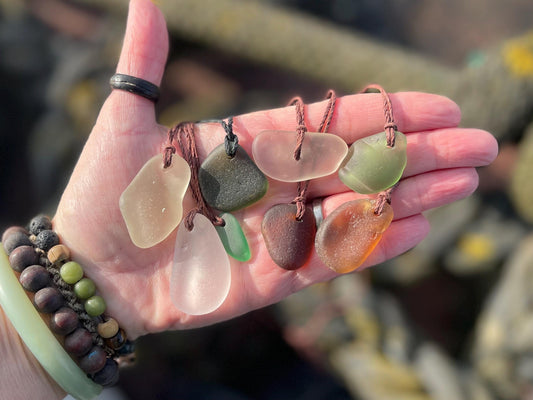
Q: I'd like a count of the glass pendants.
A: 8